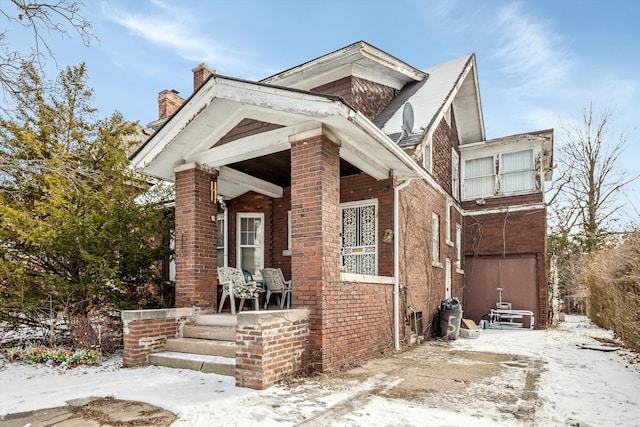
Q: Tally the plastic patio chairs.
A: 3